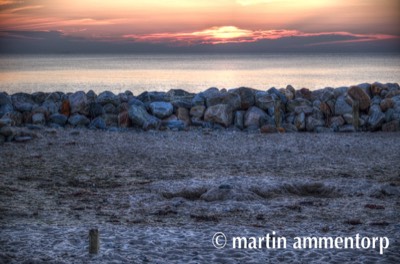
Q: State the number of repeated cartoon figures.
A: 0